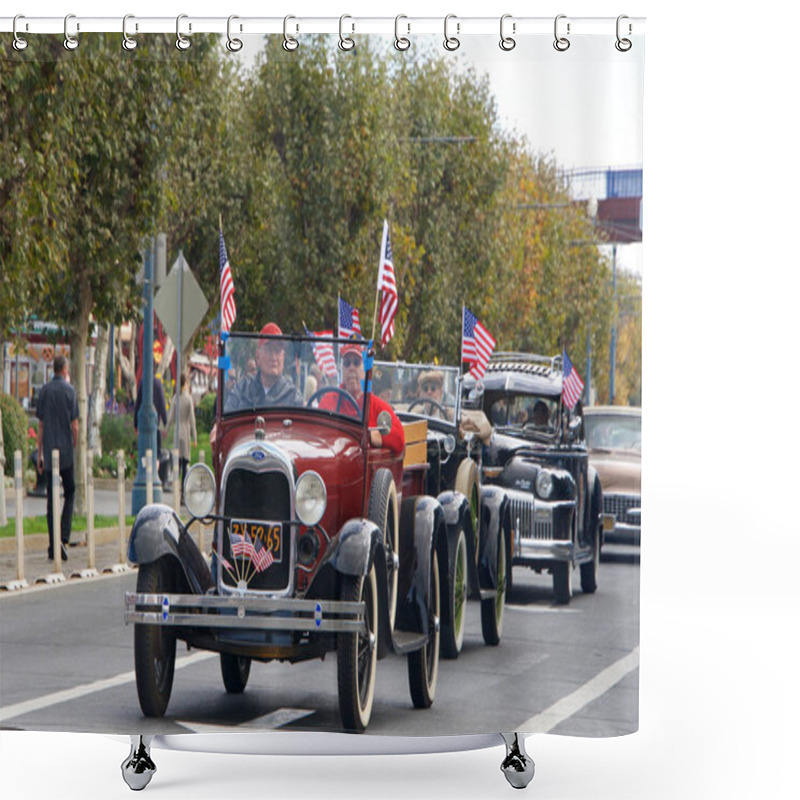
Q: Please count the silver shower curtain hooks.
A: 12